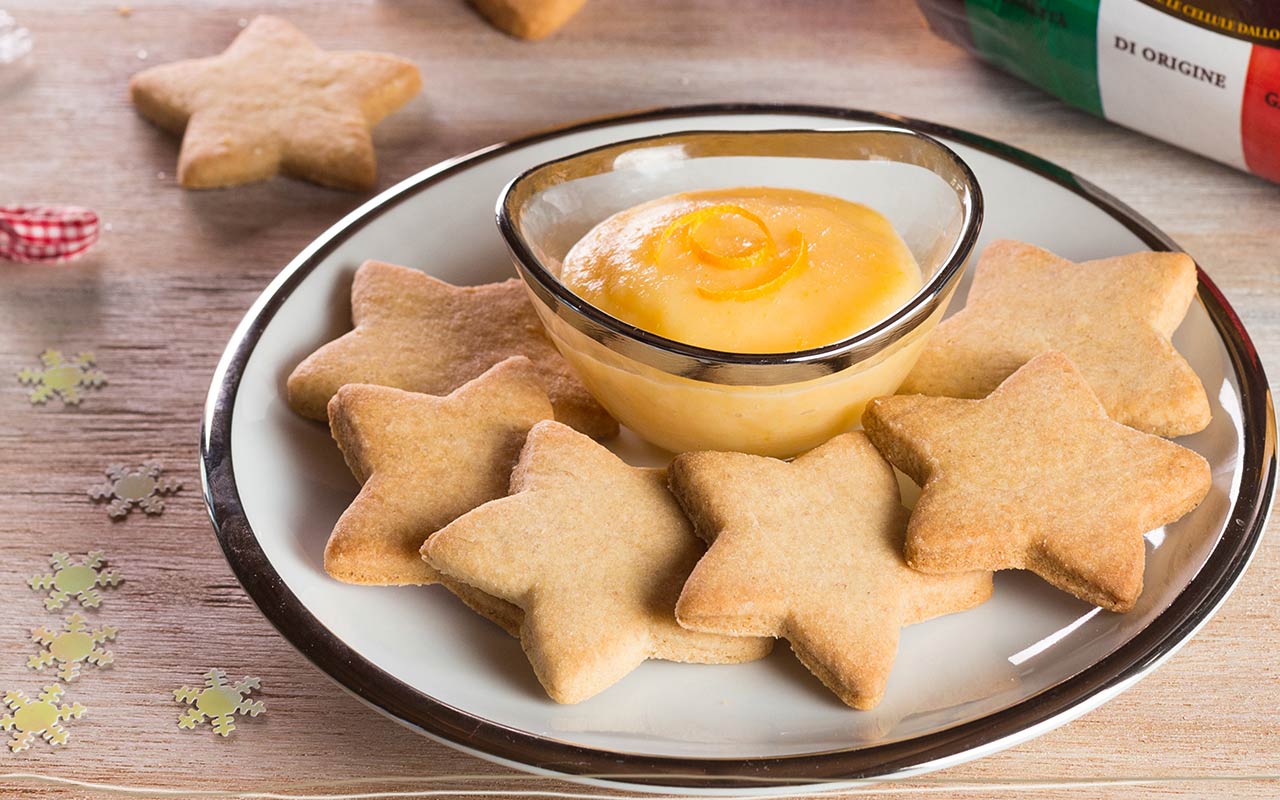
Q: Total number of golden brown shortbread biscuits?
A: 8